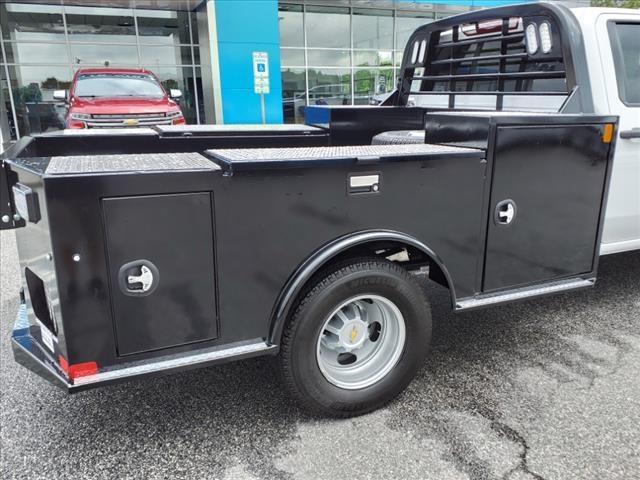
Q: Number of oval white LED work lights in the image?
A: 4